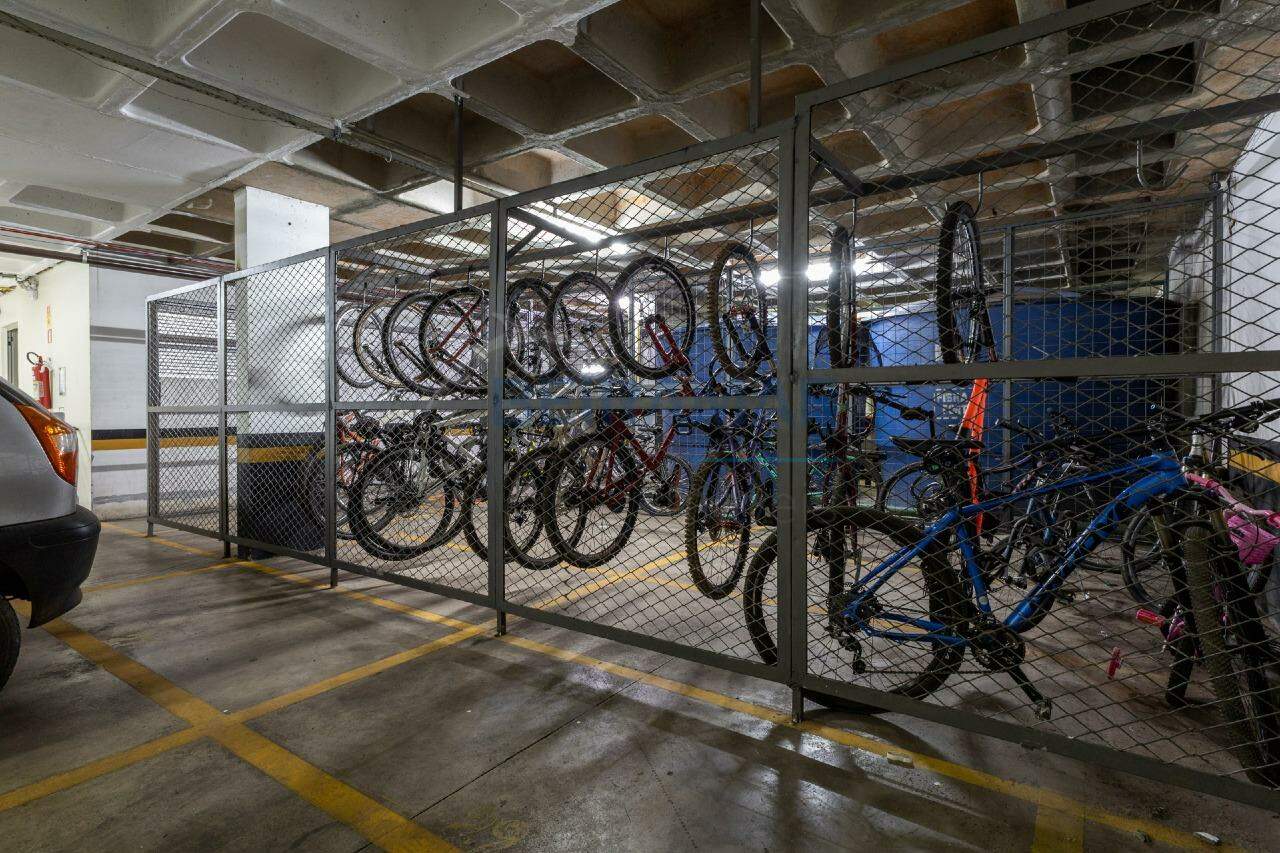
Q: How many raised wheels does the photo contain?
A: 10